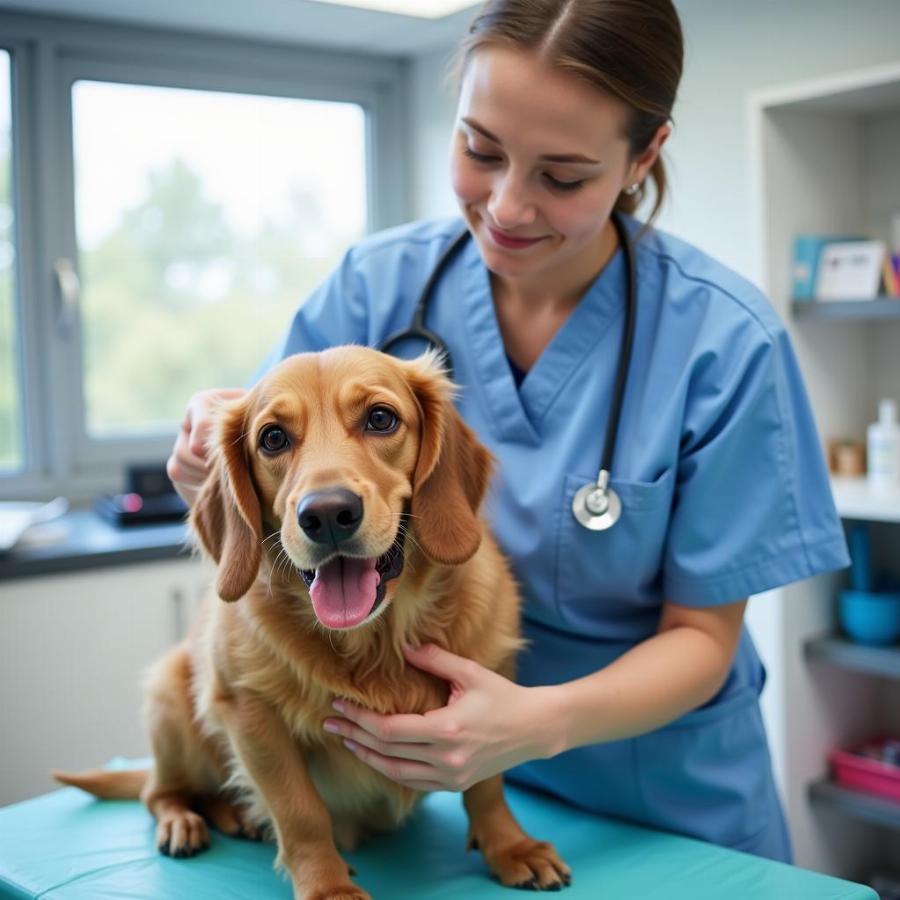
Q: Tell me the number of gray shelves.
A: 3